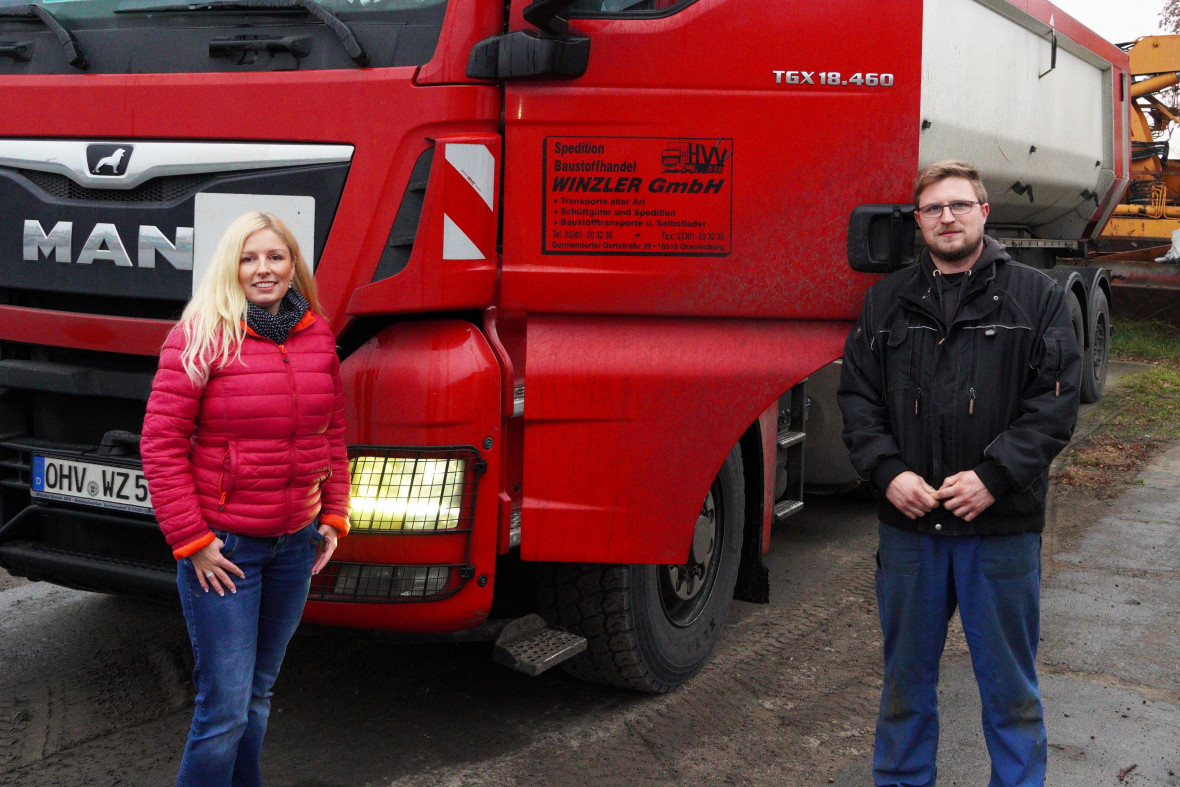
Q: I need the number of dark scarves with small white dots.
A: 1